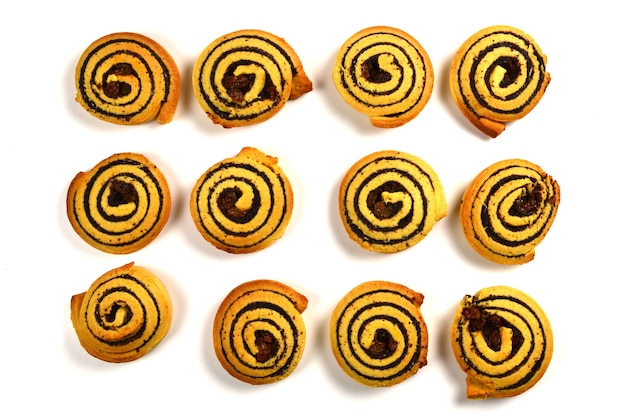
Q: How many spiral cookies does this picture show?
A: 12